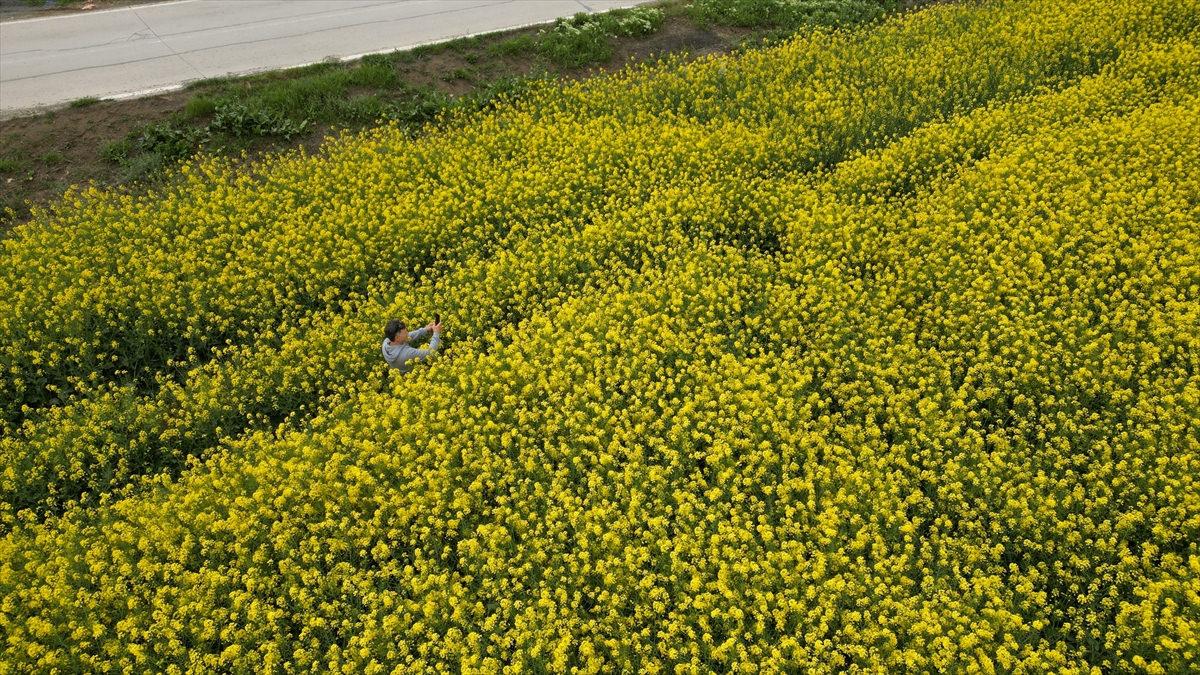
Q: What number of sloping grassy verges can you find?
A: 1